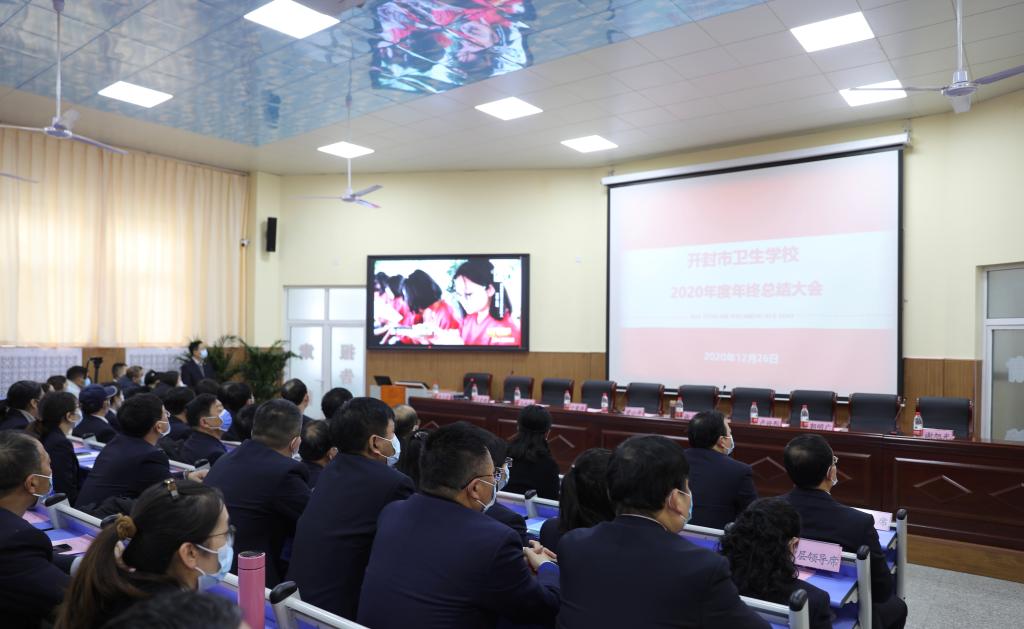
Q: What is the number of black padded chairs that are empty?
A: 10